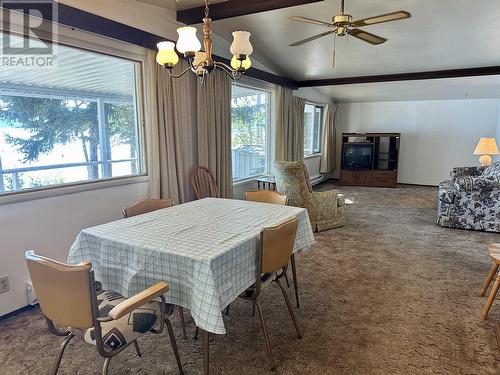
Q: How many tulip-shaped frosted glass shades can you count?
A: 5